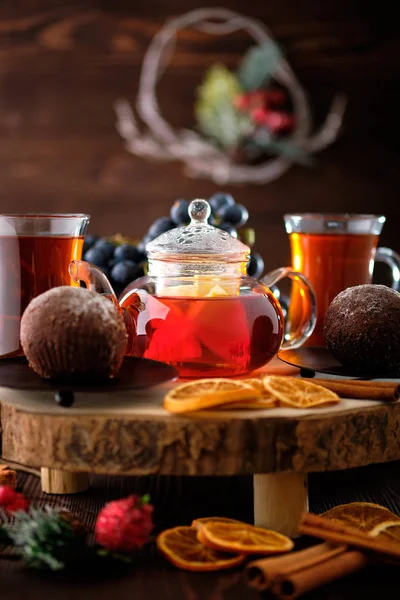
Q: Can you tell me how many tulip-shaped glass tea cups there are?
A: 2